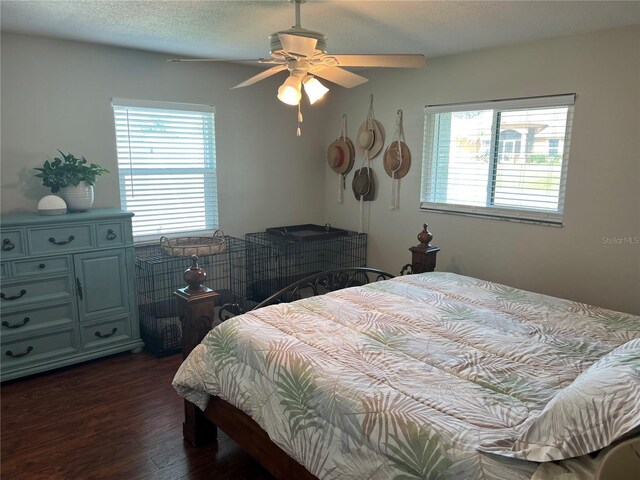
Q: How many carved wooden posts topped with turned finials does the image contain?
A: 2